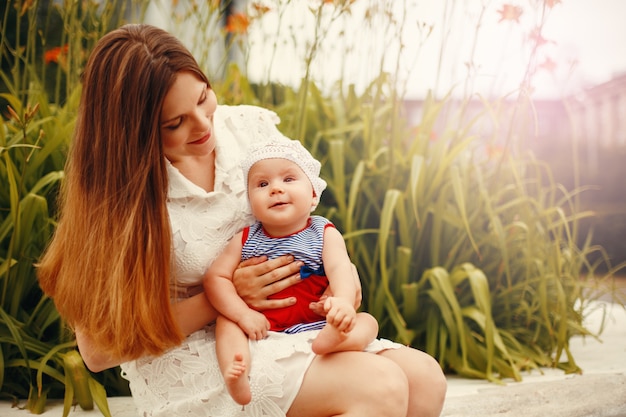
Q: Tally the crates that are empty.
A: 0